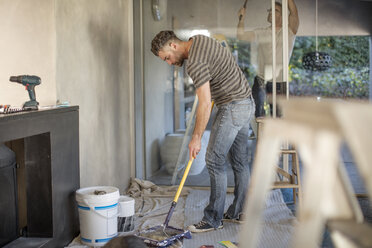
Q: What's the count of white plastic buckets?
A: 2